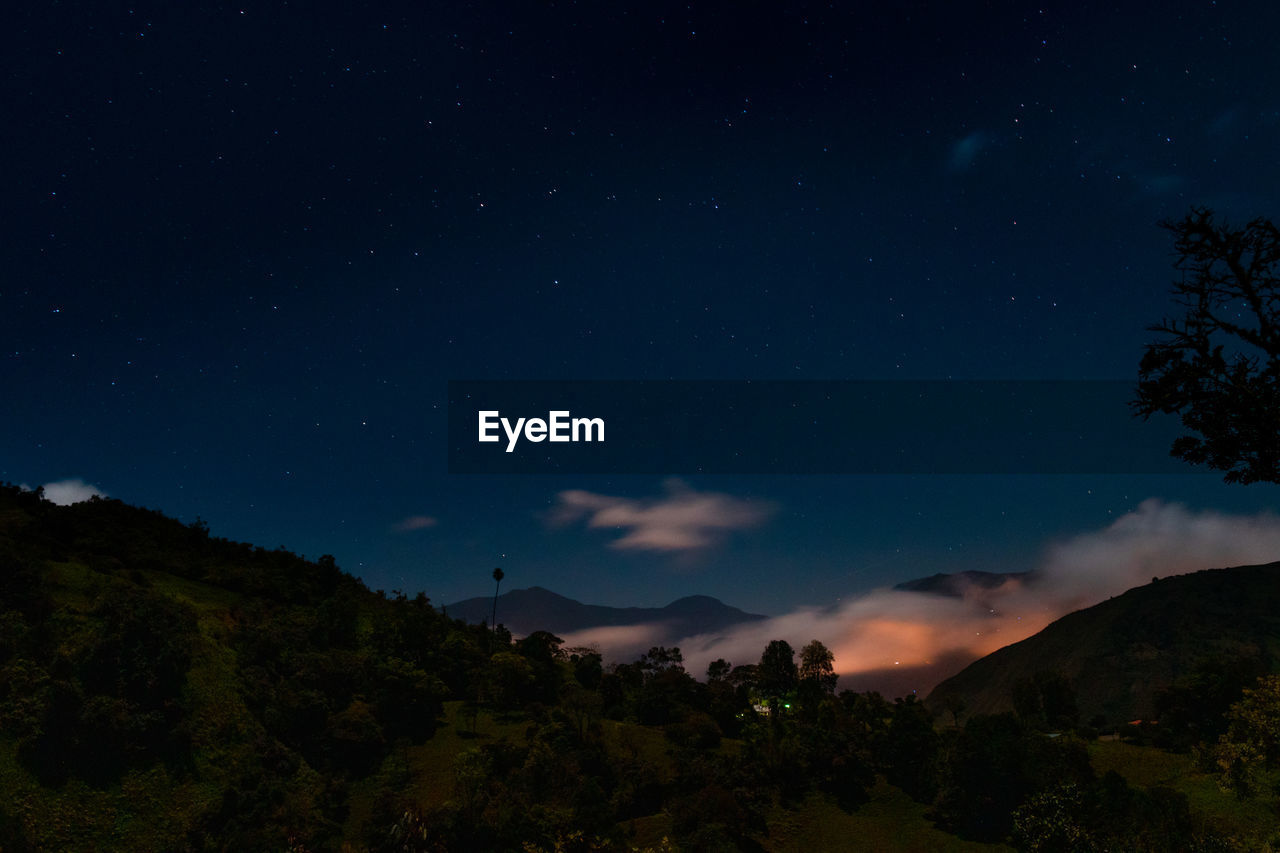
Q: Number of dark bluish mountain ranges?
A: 2